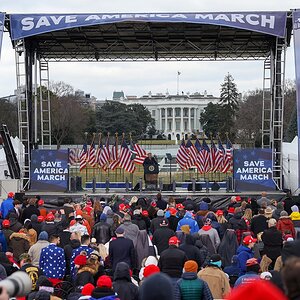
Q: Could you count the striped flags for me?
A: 14